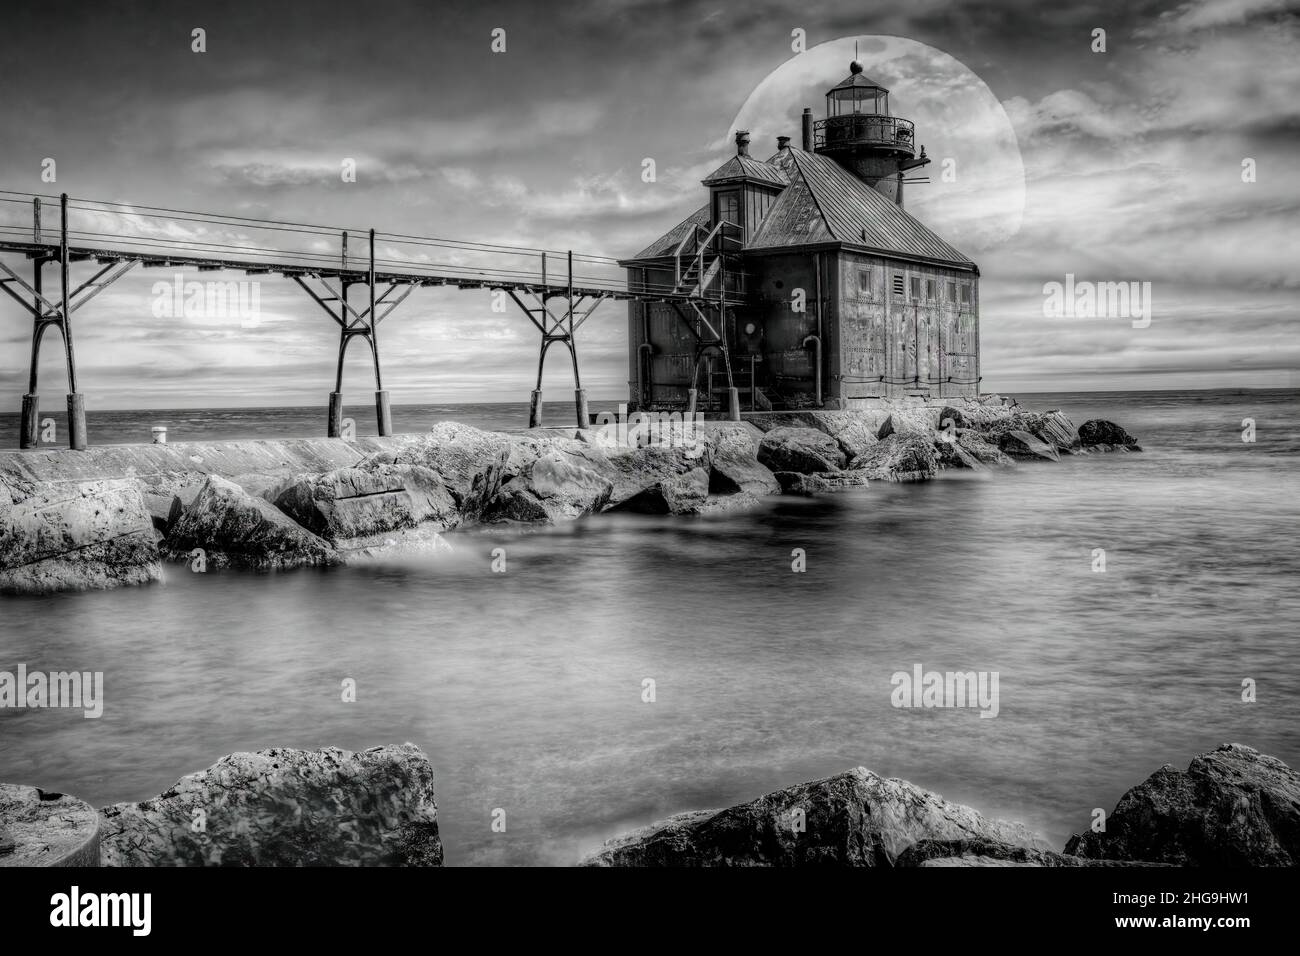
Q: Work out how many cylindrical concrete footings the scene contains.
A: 8